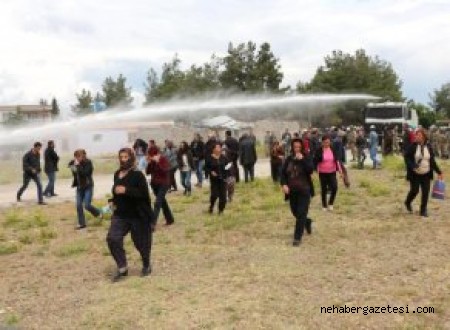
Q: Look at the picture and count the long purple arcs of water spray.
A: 0